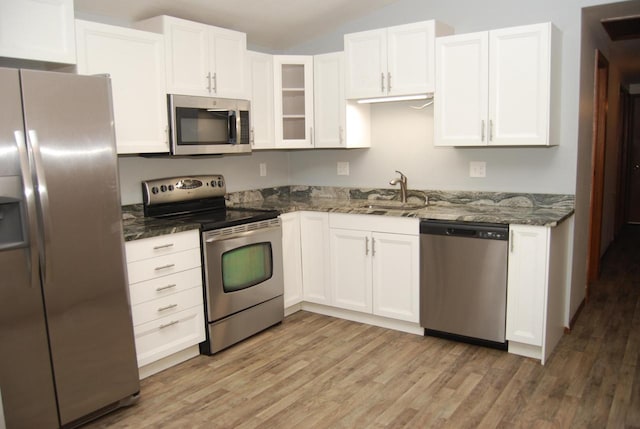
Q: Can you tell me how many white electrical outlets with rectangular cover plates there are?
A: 3